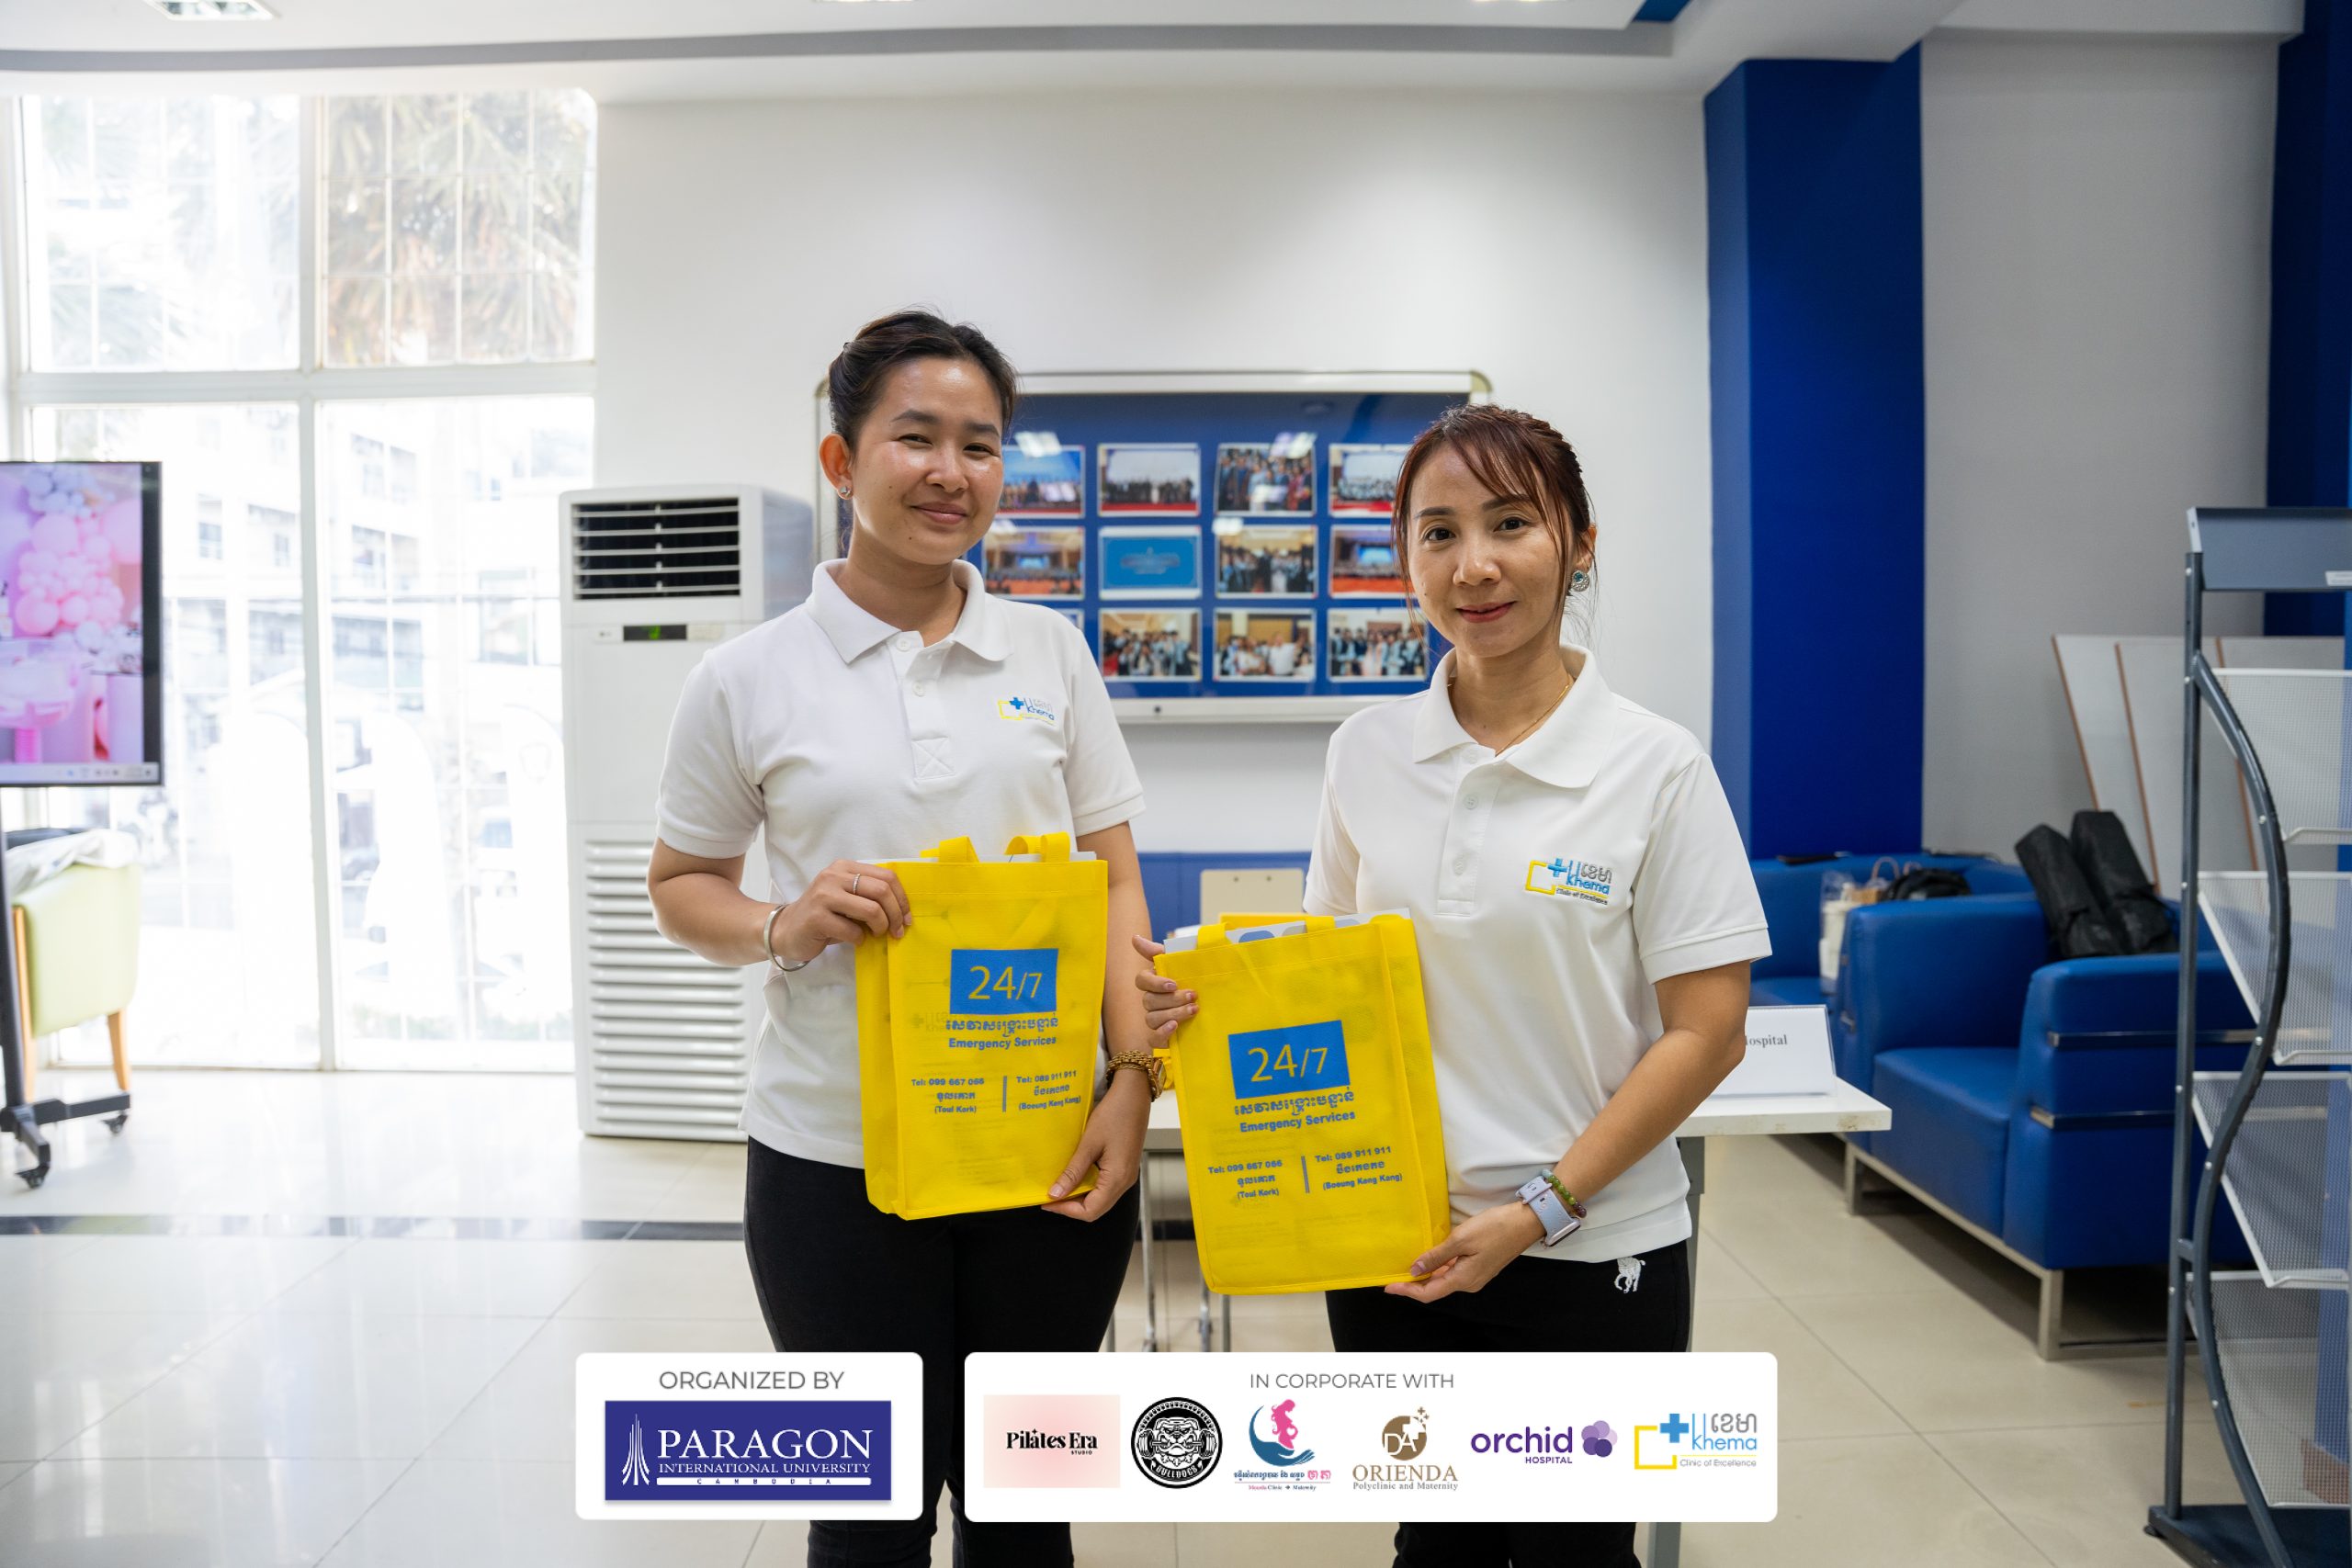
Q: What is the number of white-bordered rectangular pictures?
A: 12